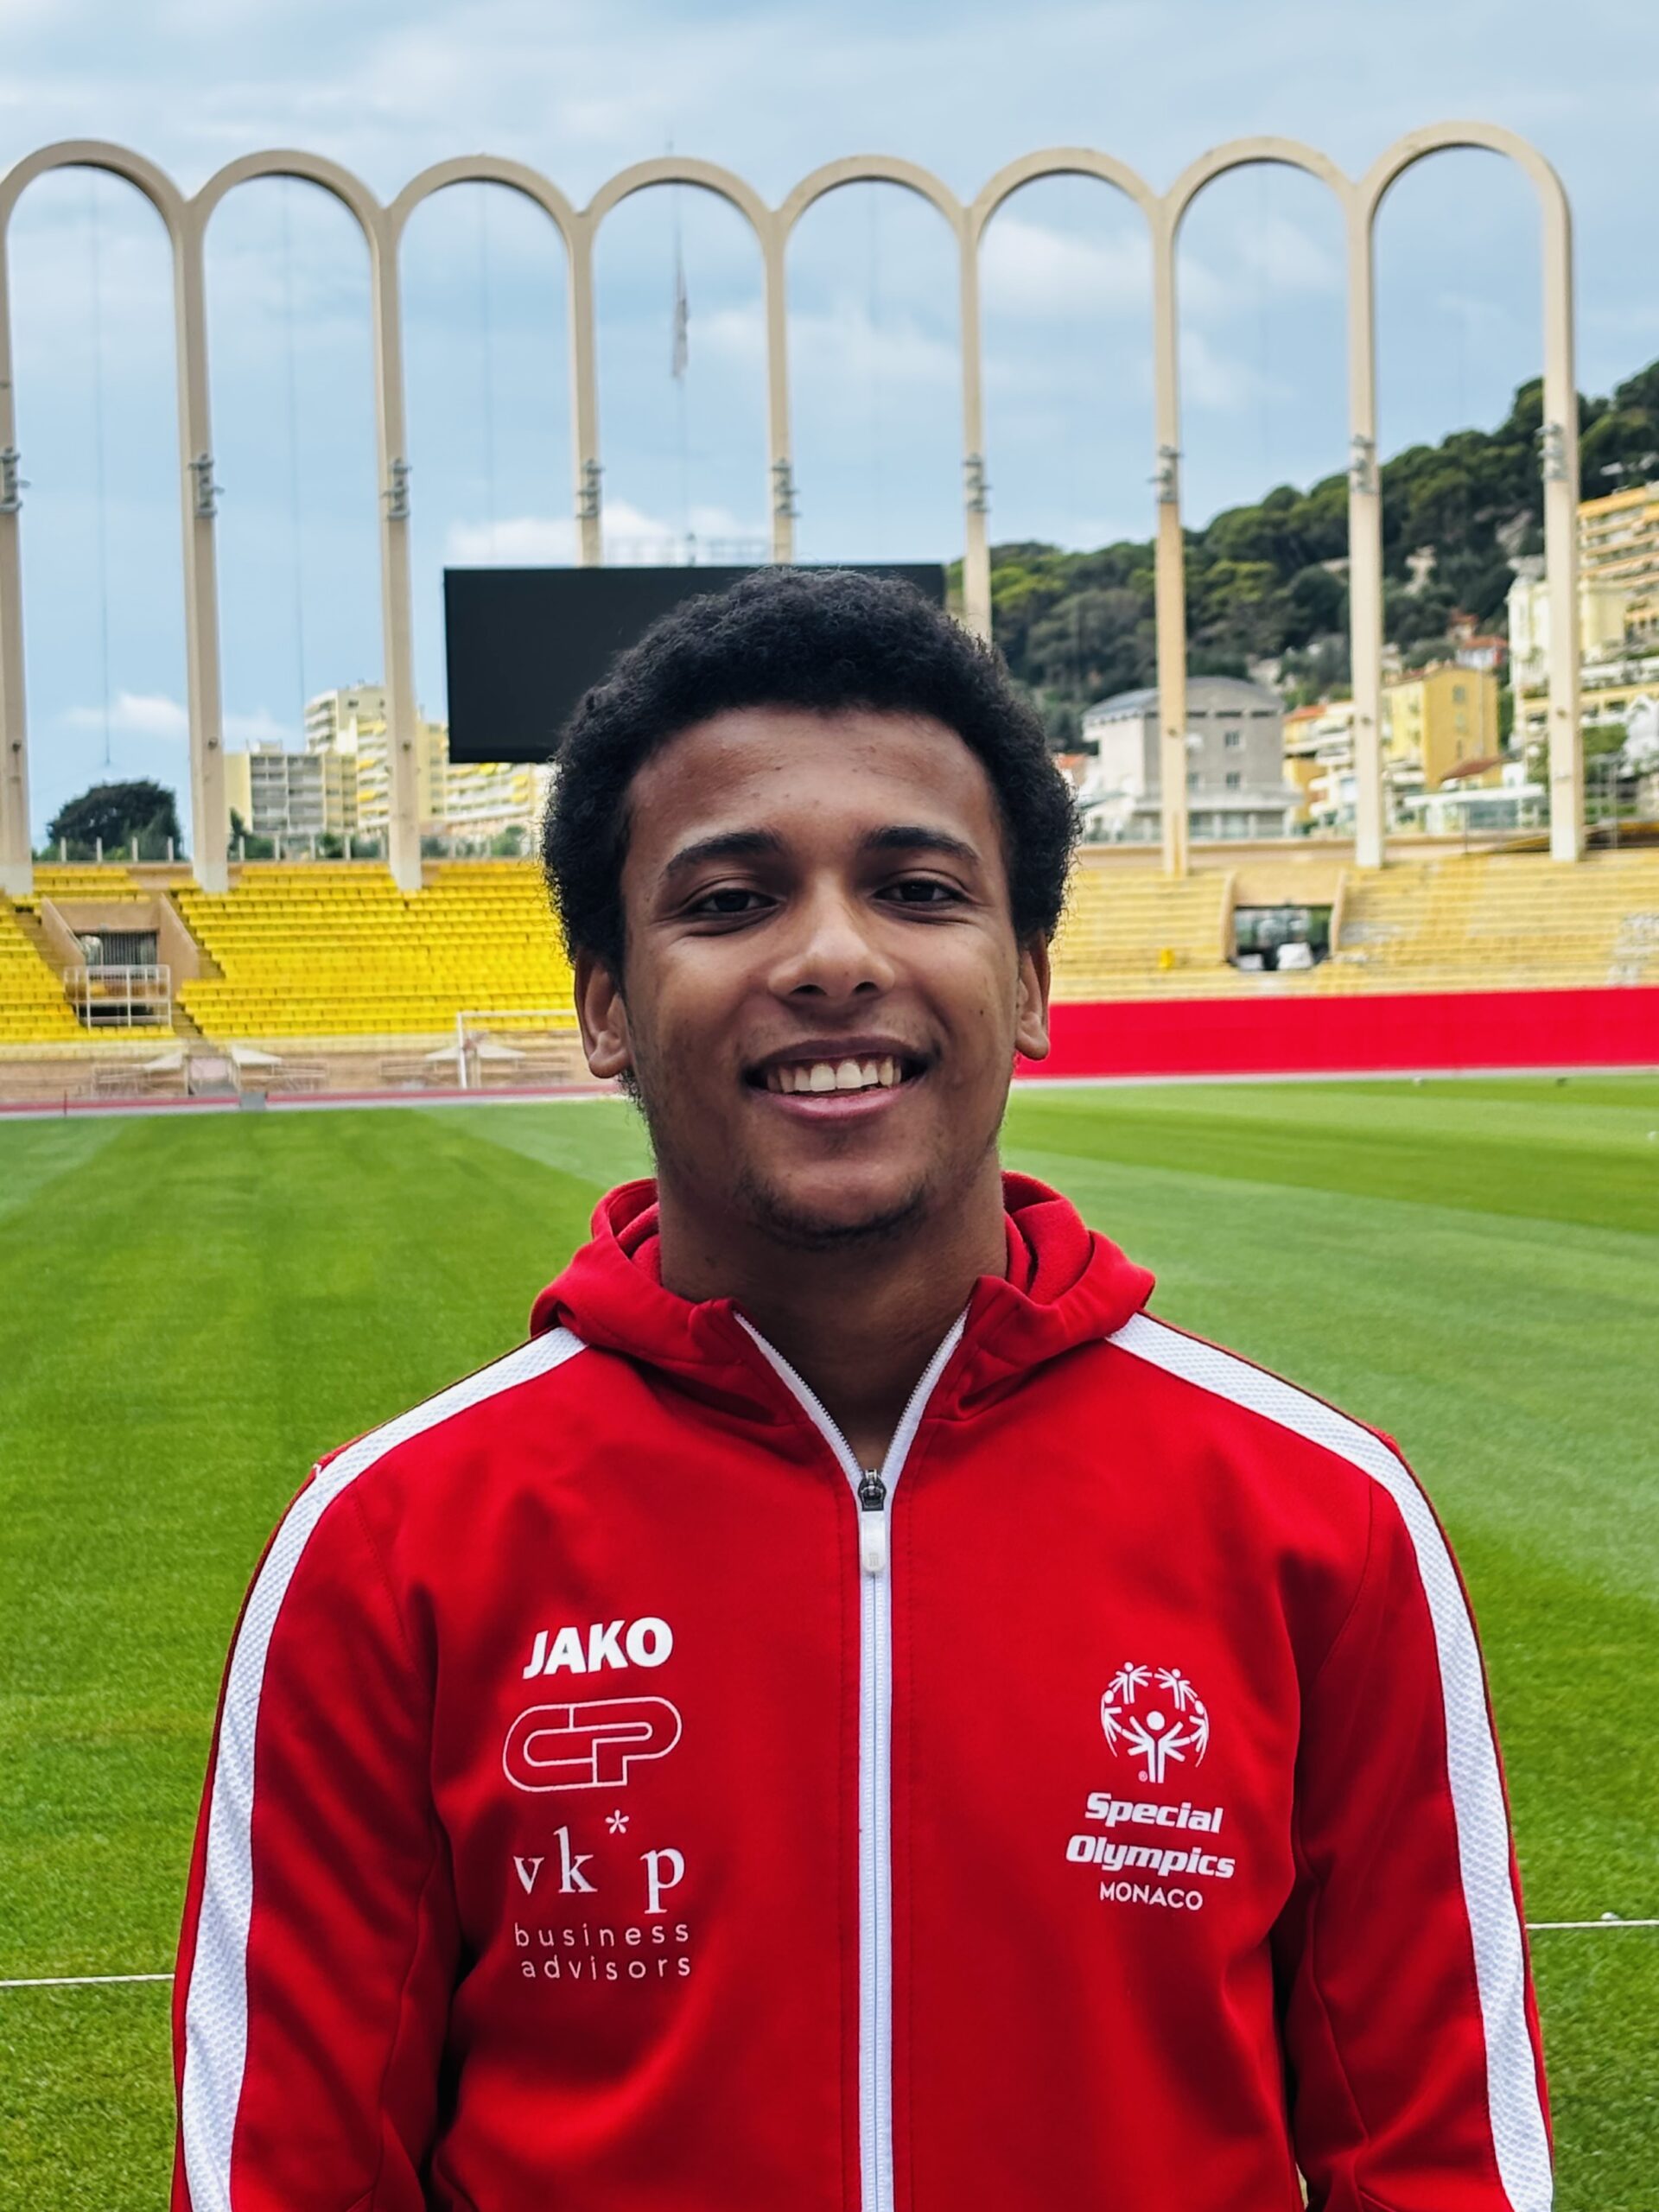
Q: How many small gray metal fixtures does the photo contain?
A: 9